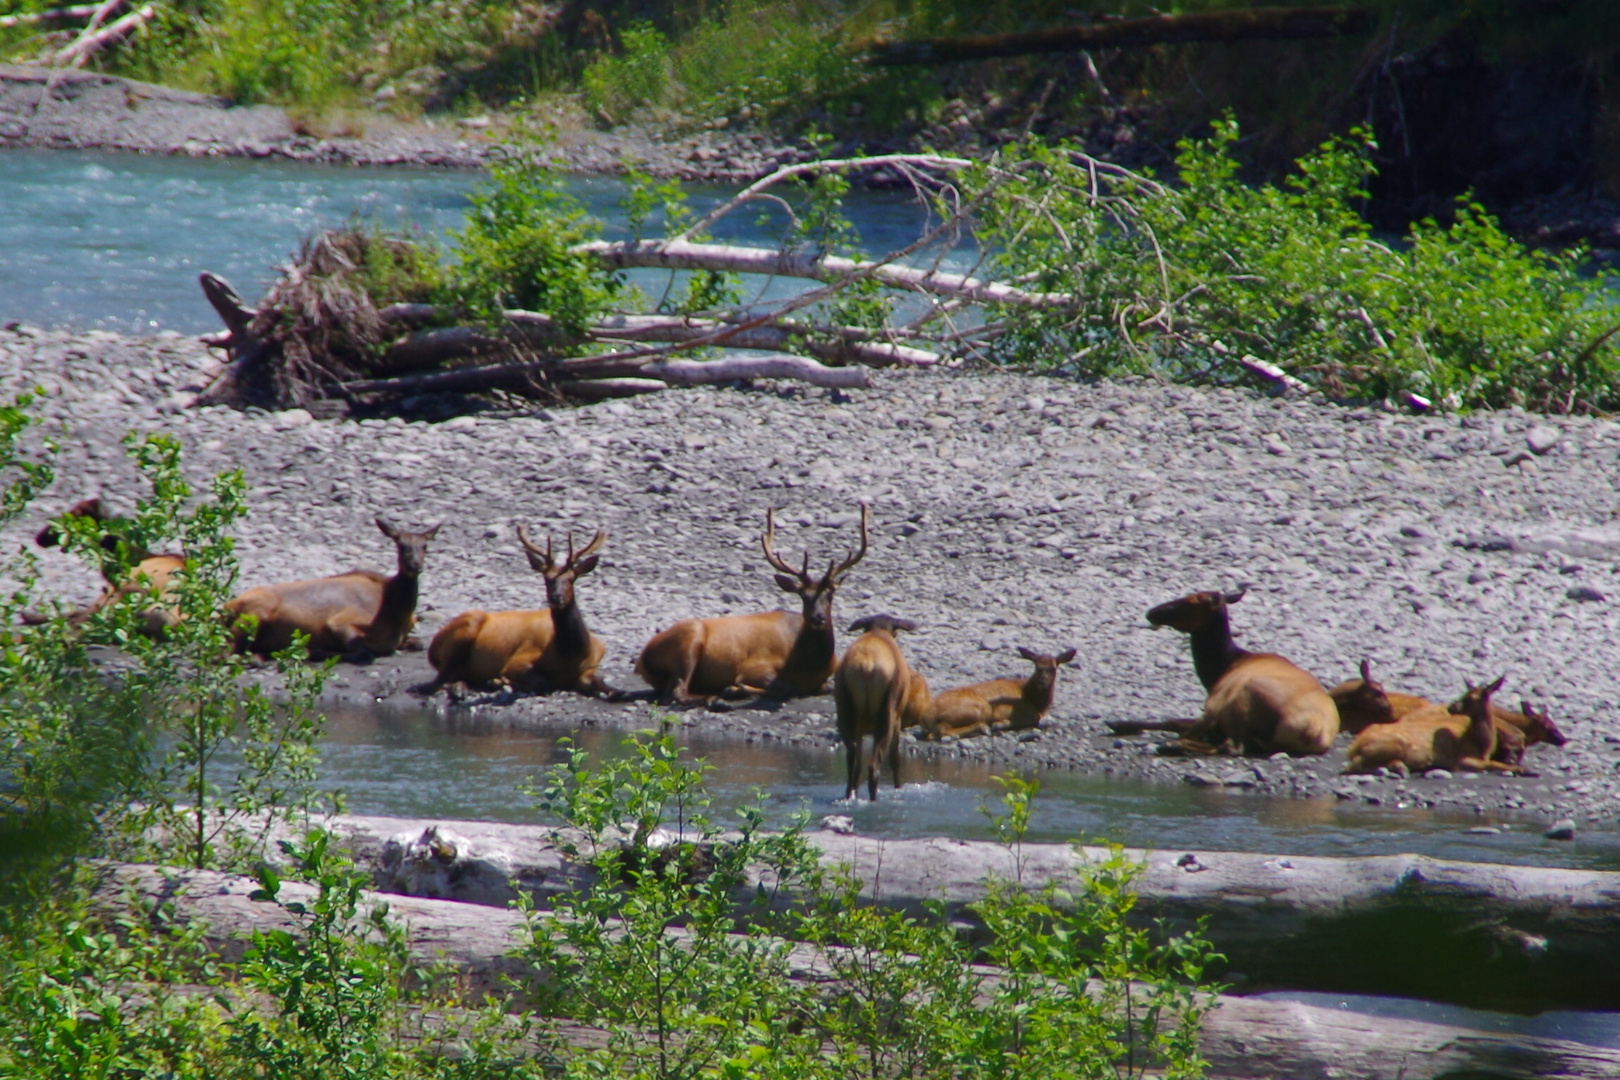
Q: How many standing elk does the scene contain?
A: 1